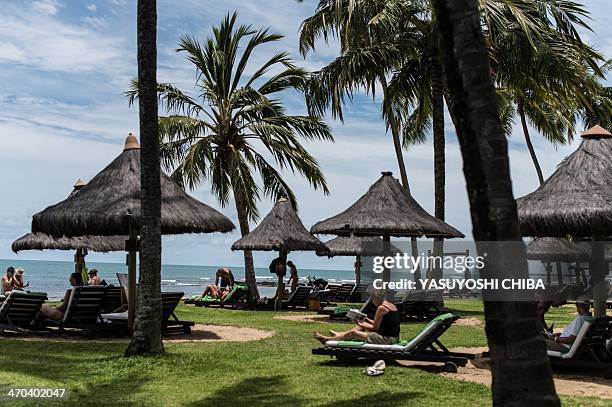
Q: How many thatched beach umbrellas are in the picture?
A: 7